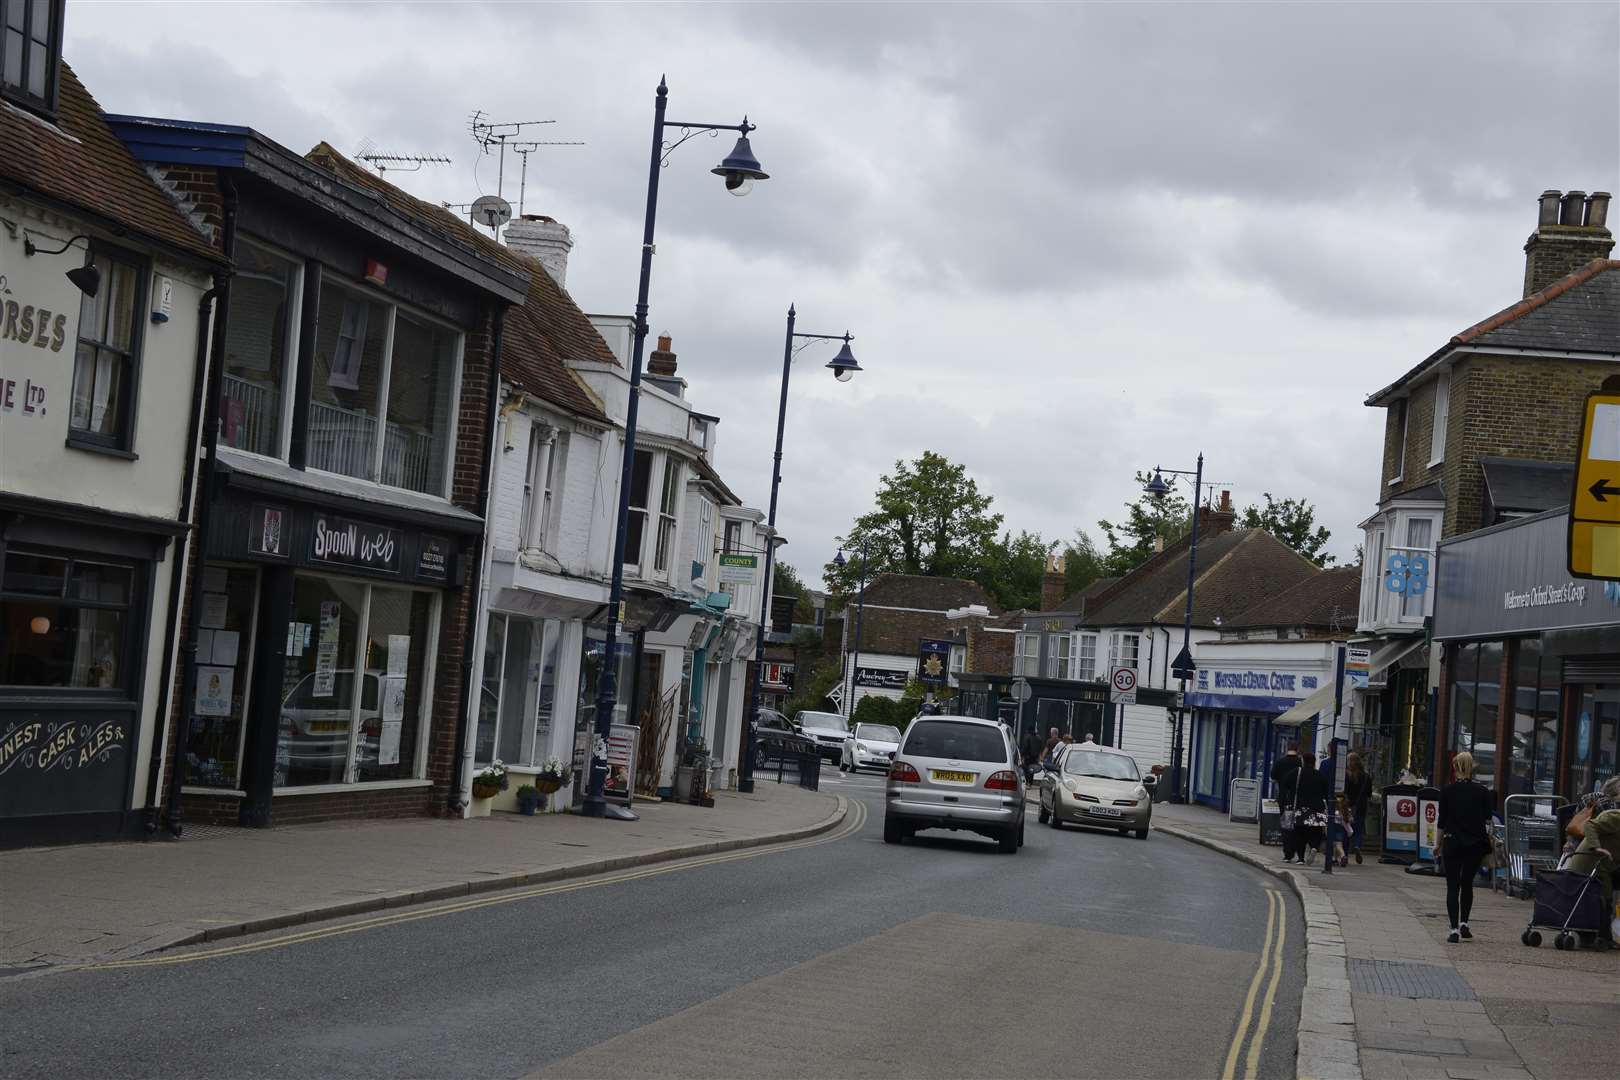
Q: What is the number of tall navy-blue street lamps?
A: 4